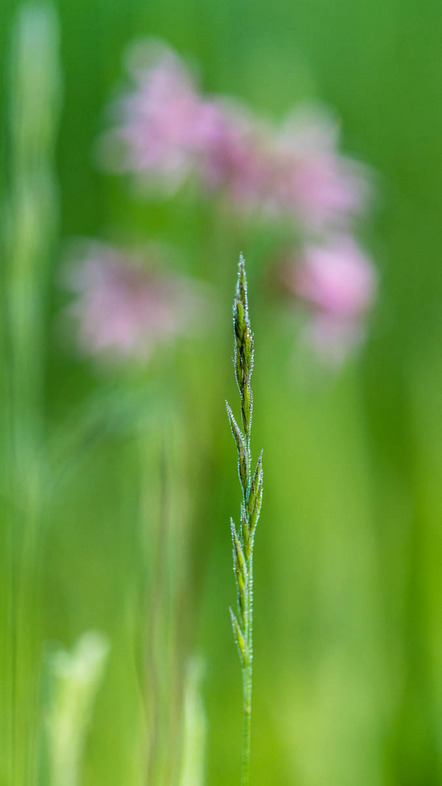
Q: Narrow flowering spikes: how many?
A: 1